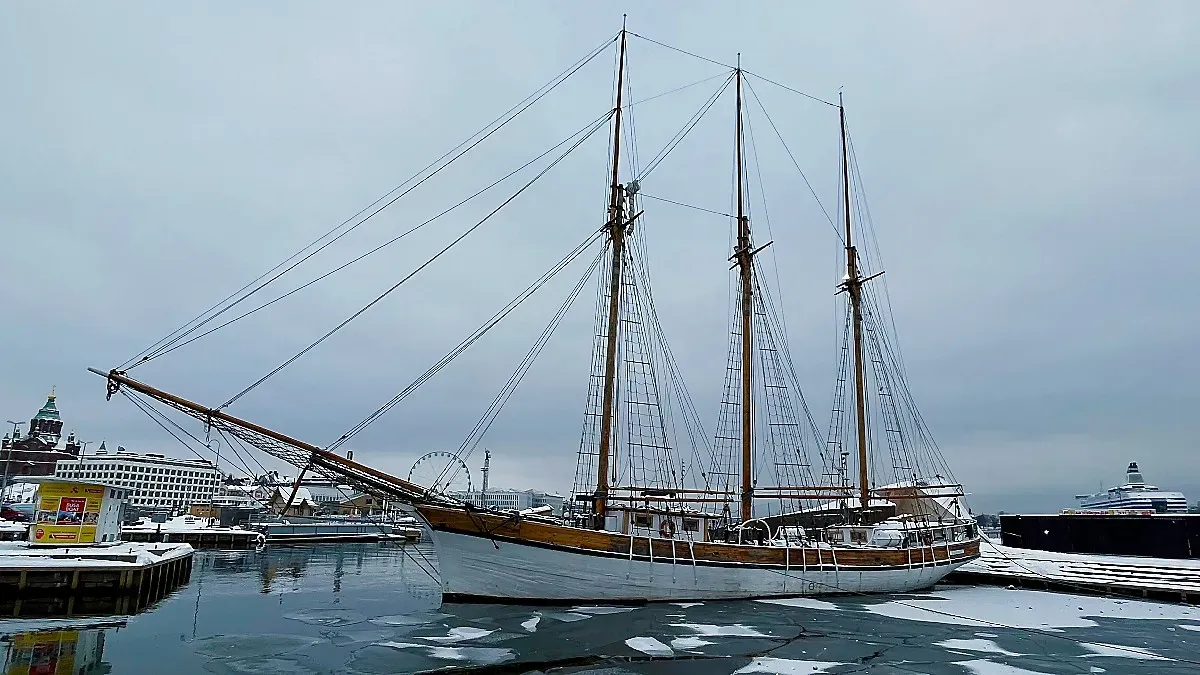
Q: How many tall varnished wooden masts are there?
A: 3